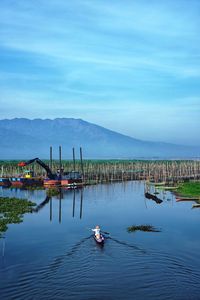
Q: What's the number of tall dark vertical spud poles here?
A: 4